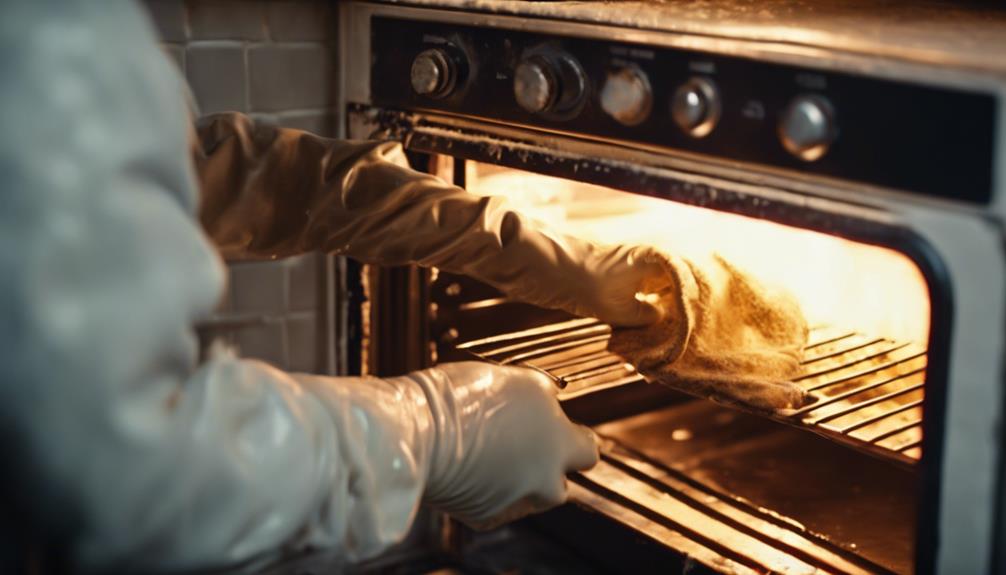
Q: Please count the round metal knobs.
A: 5